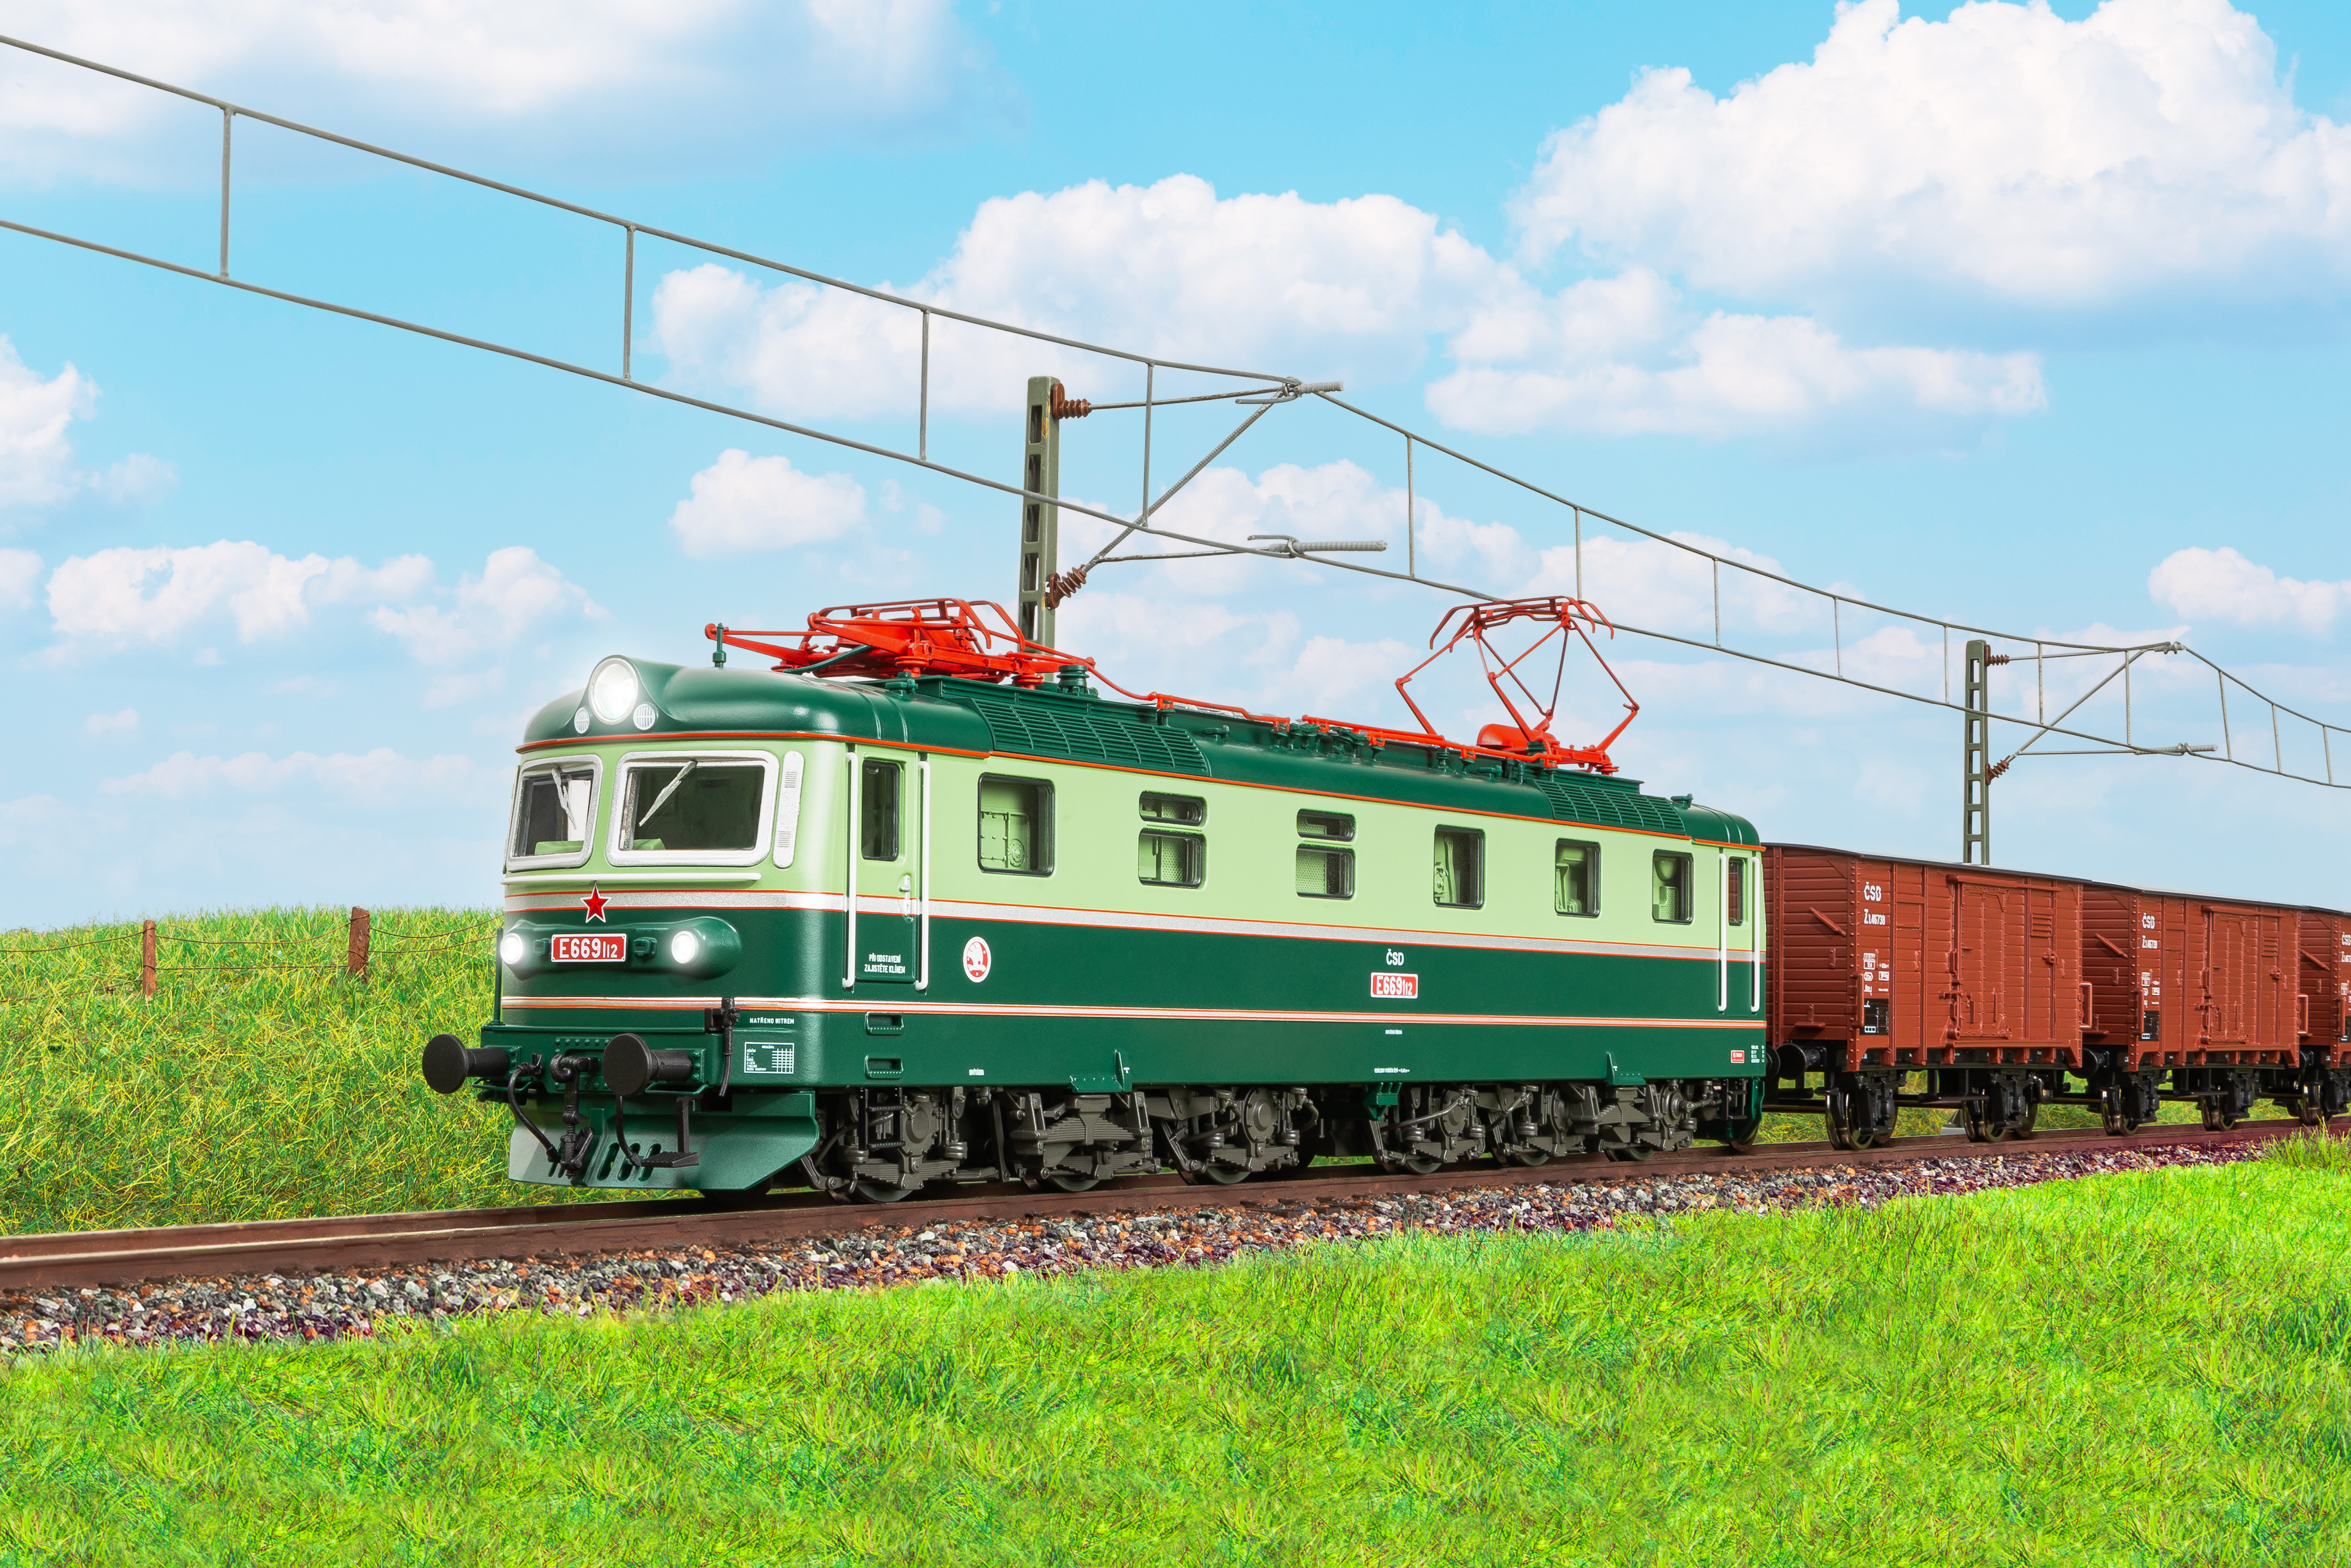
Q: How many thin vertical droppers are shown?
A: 14